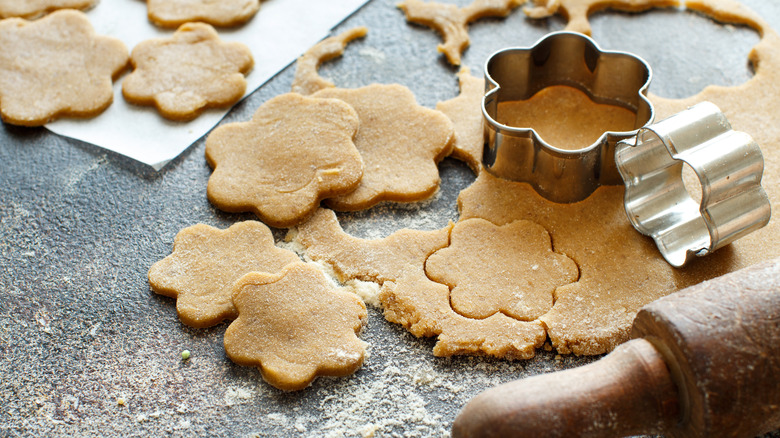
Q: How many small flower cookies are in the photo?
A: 4